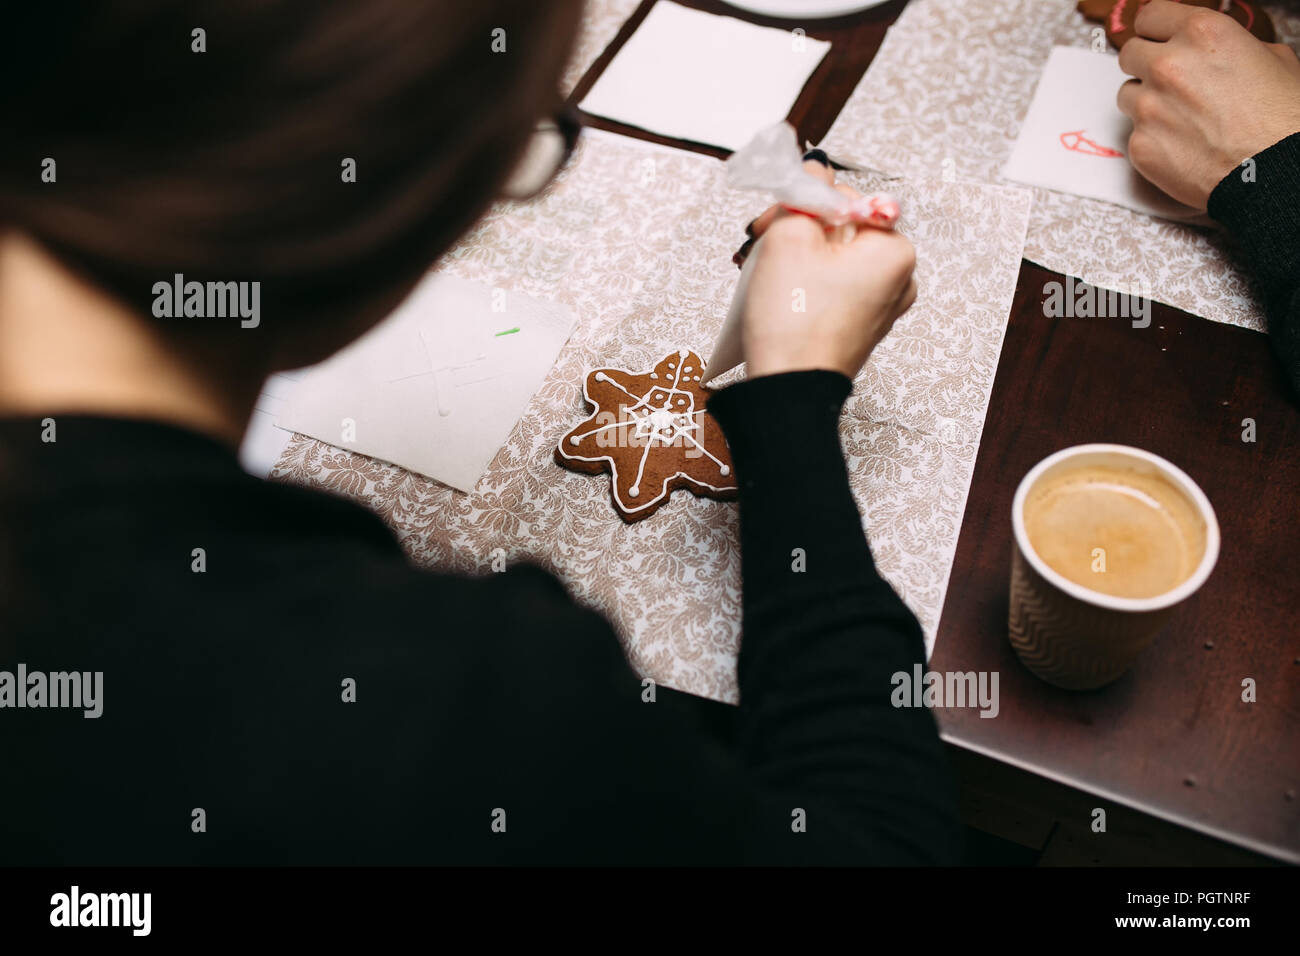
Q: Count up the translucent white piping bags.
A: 1